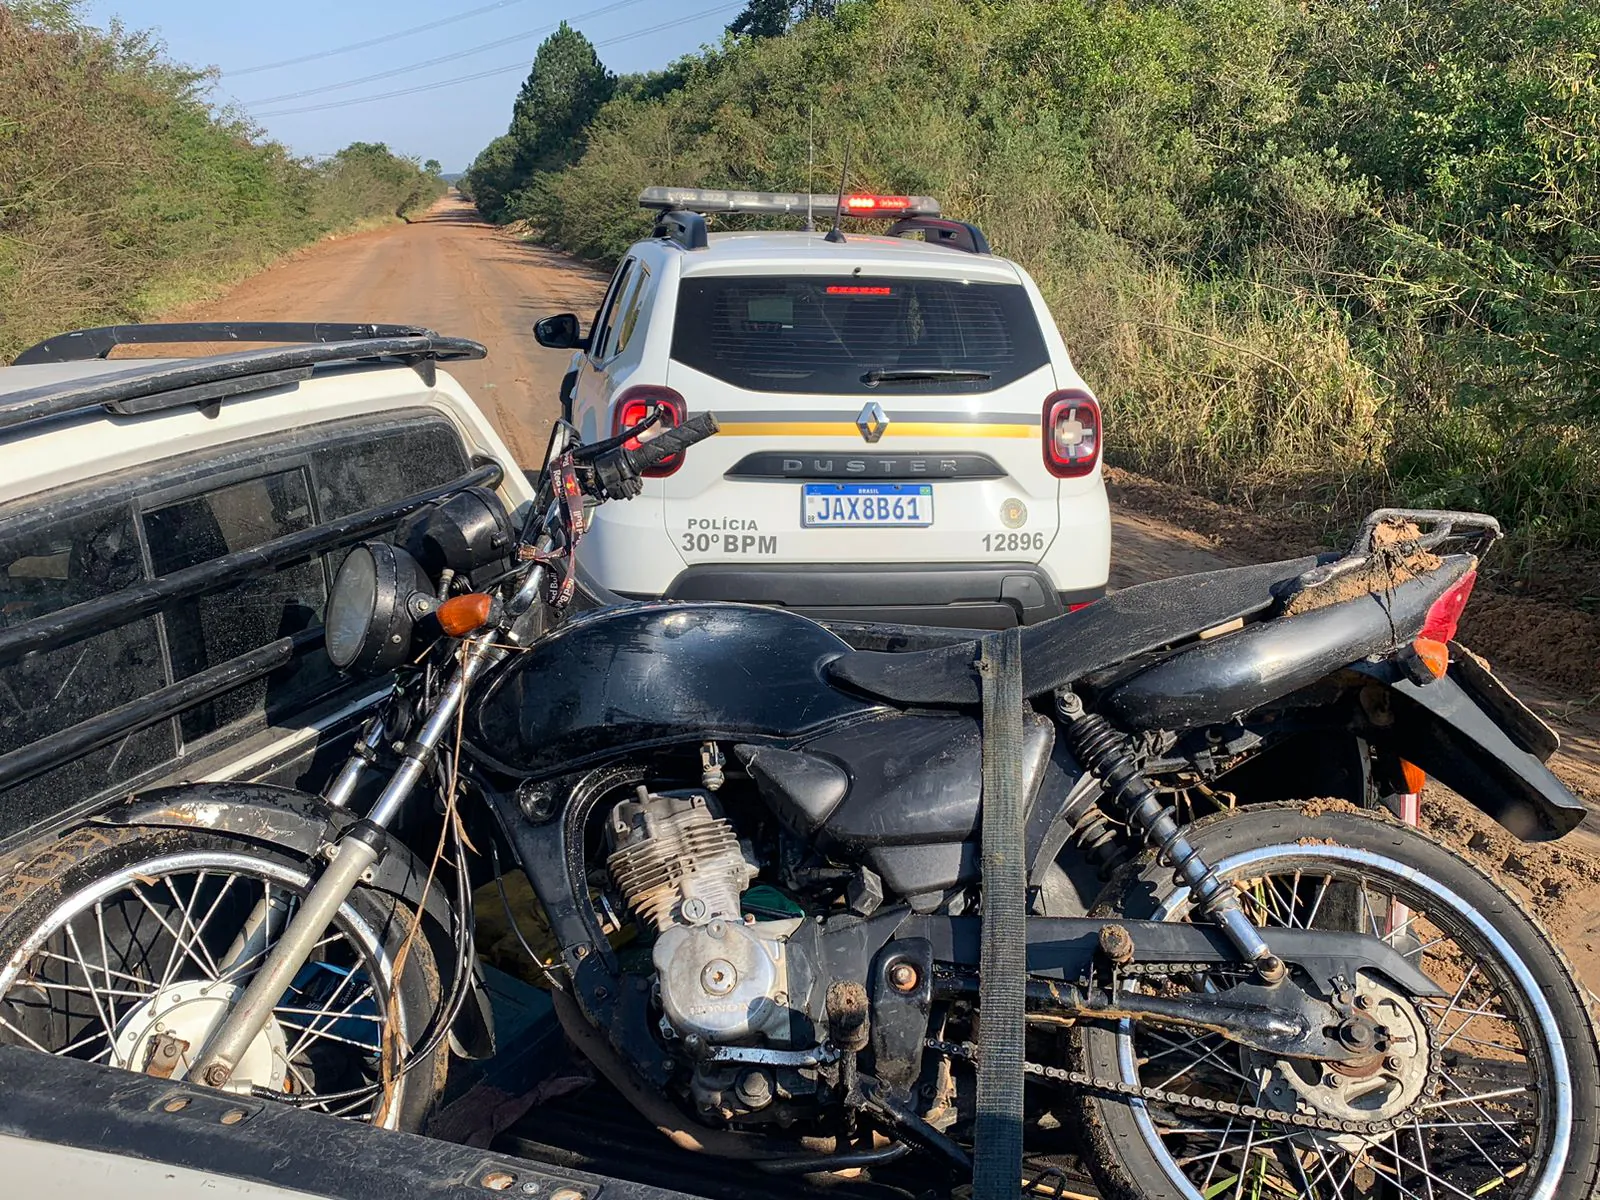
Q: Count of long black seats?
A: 1